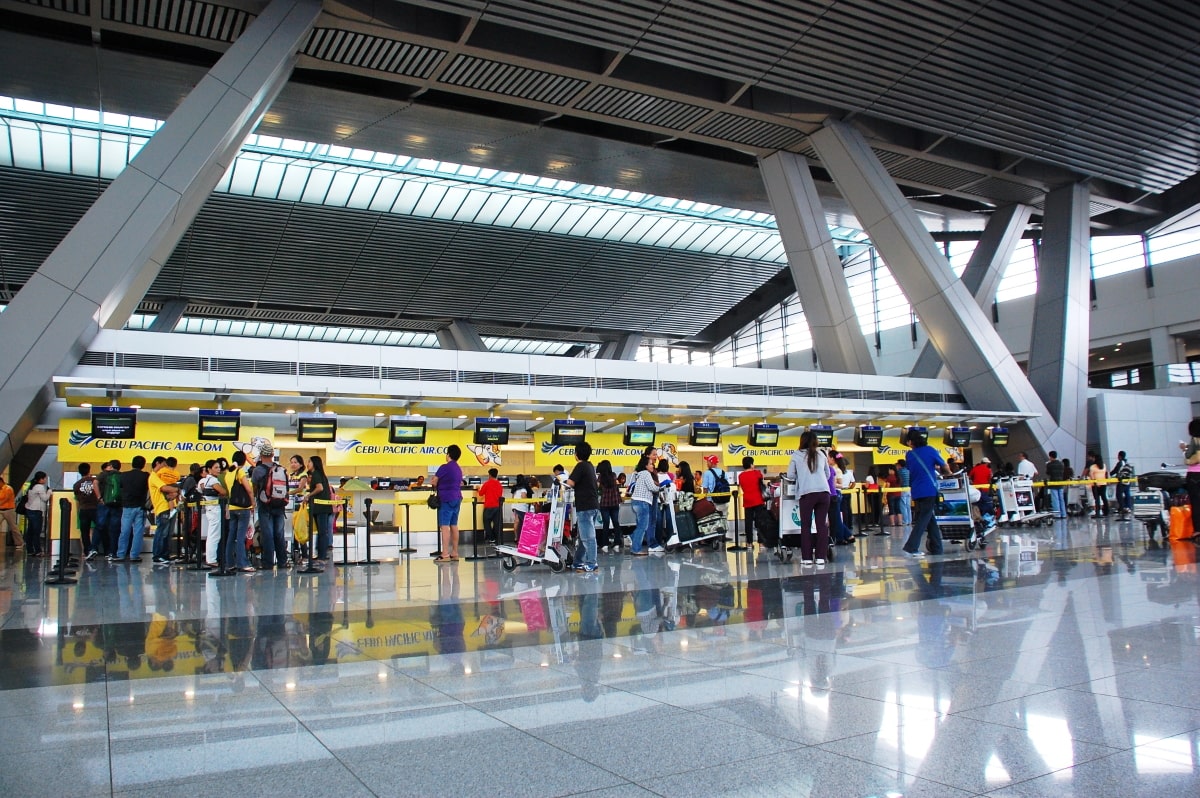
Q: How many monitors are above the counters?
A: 14